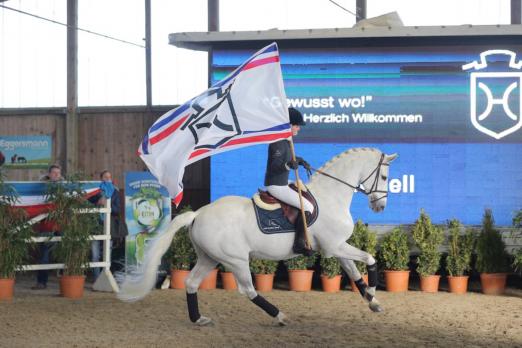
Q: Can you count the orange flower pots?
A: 13